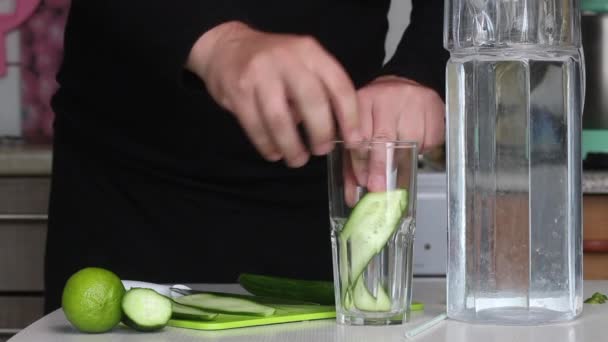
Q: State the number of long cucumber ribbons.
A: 3